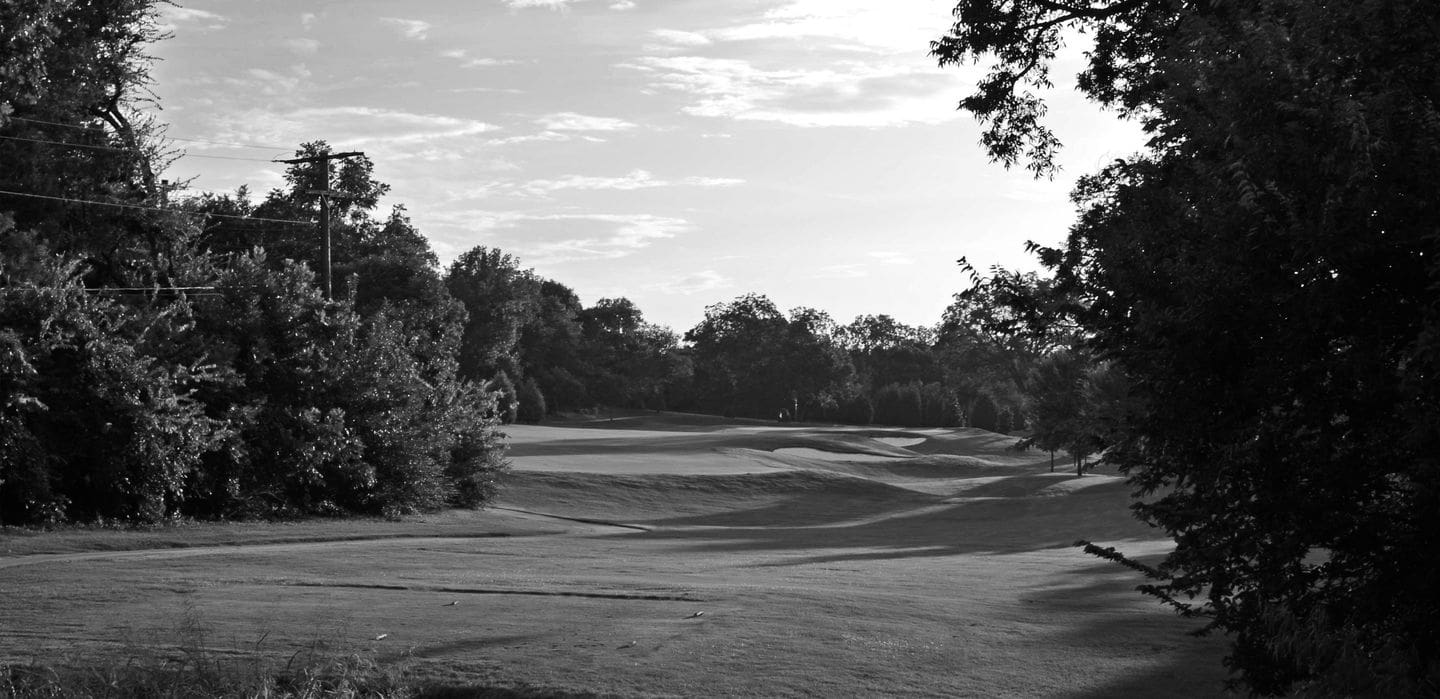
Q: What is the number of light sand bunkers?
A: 2